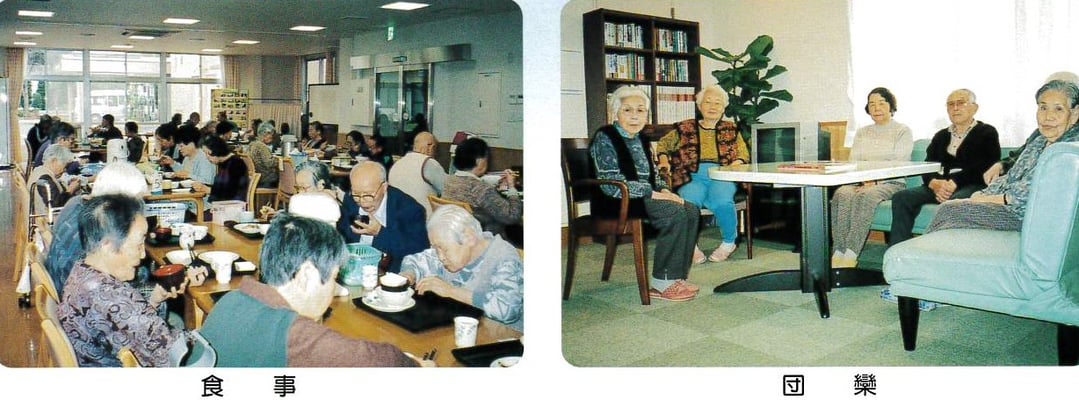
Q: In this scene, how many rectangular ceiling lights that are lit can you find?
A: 10